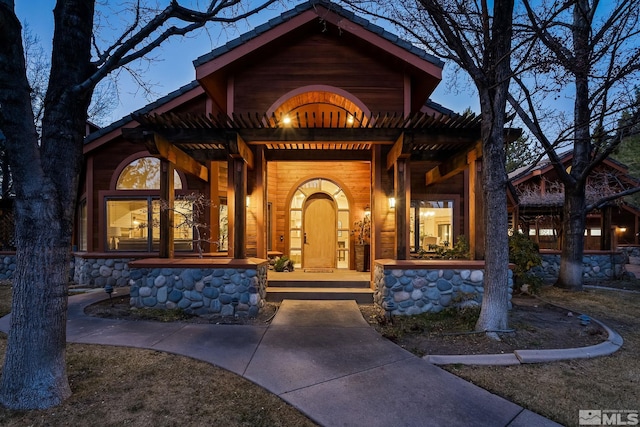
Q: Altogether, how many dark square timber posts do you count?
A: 4